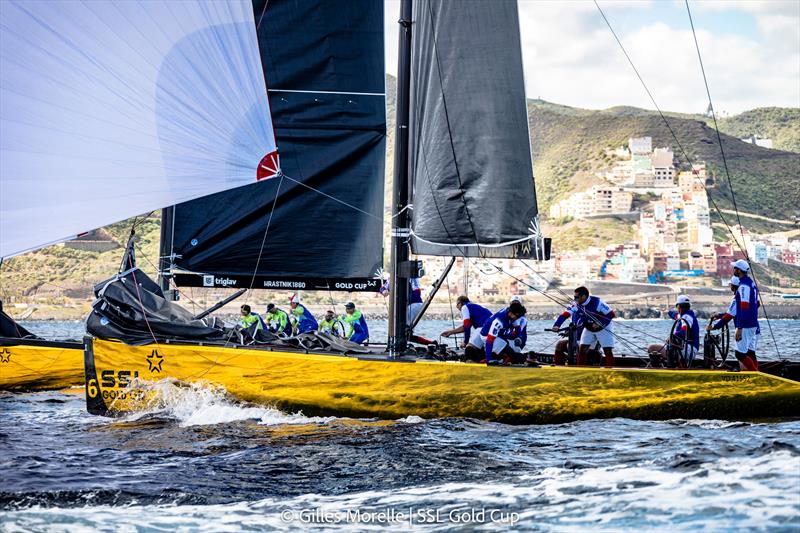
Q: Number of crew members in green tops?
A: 5